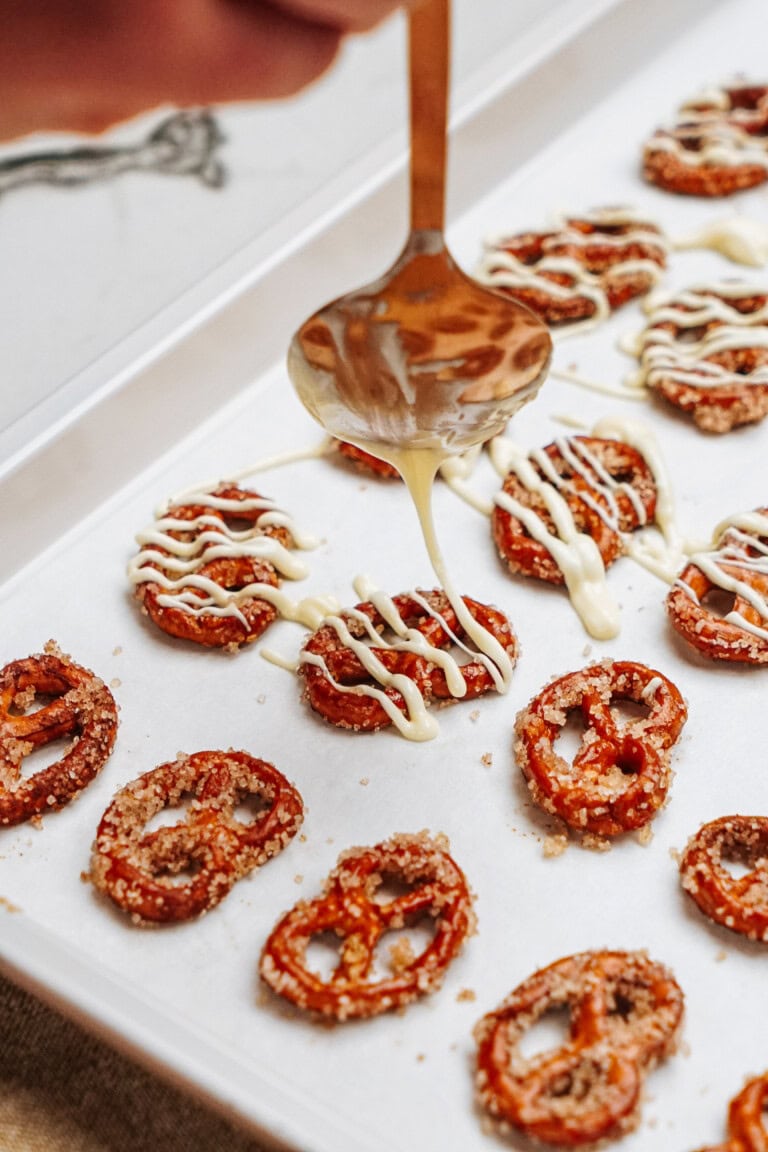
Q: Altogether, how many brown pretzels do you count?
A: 15